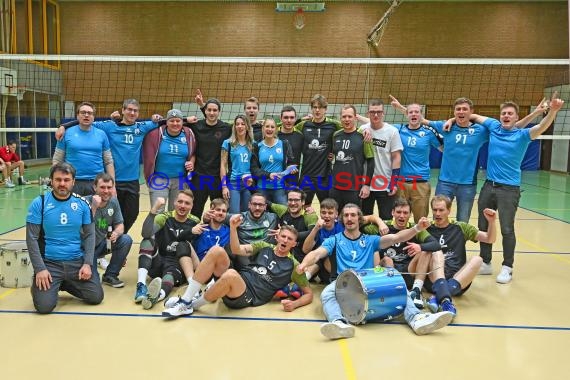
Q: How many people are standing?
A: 14